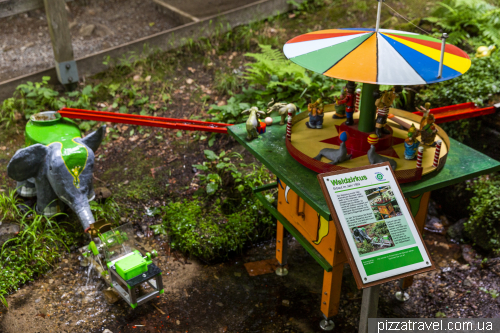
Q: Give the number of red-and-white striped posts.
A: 4